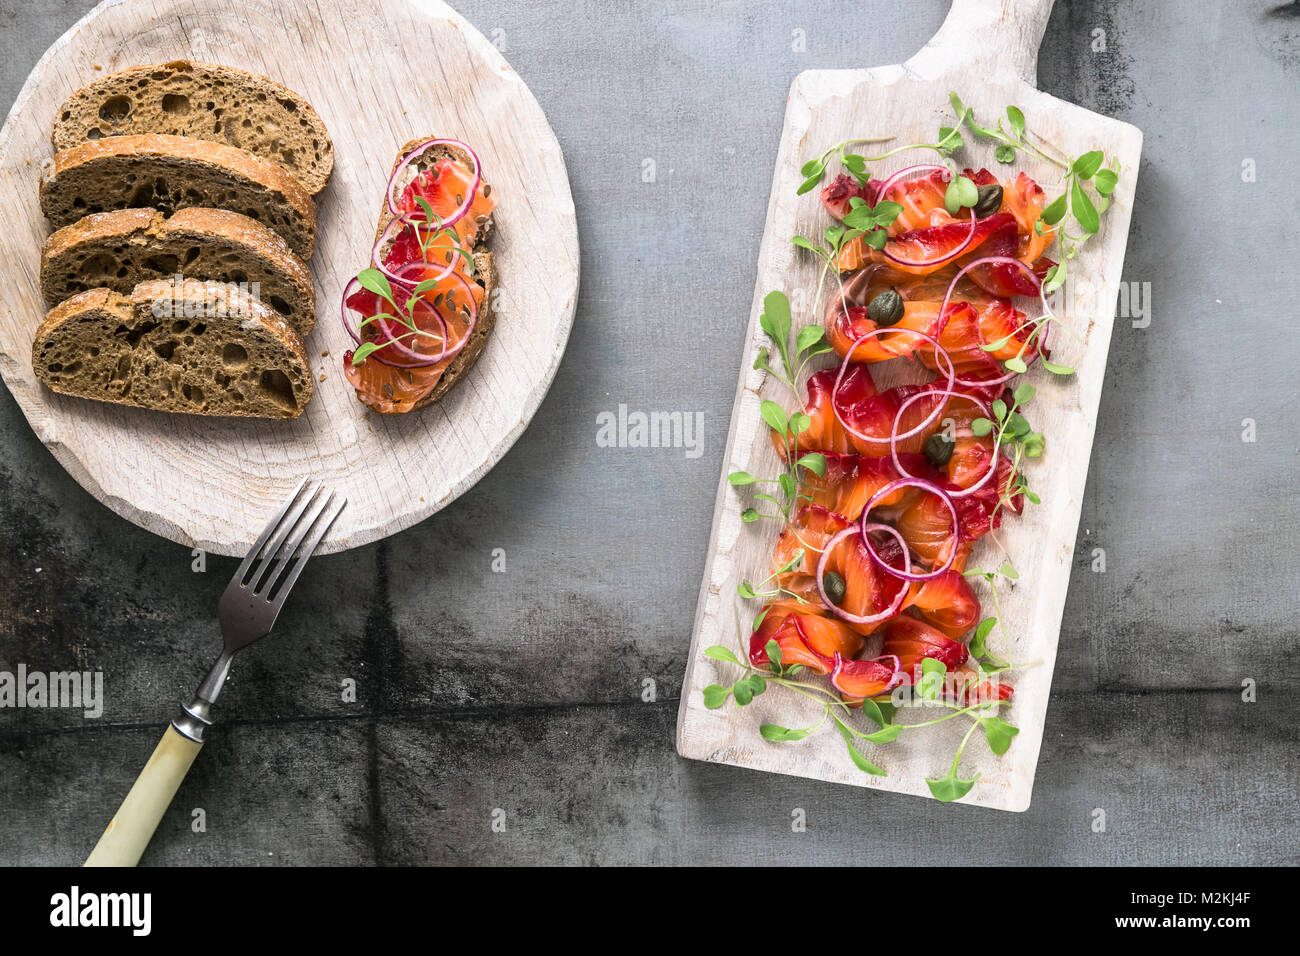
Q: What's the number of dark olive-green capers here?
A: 4